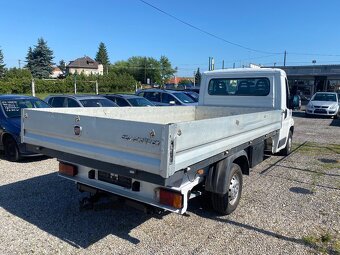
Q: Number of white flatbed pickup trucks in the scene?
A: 1